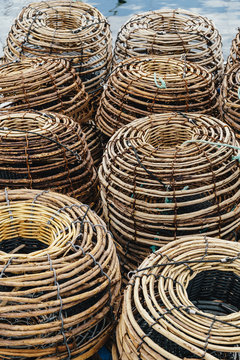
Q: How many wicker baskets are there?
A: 10